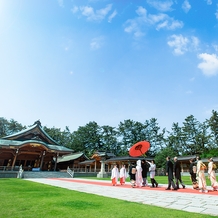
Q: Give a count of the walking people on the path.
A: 11